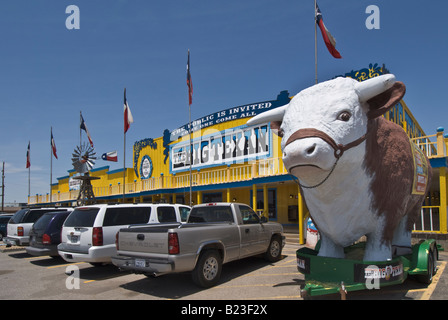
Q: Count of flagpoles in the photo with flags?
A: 6